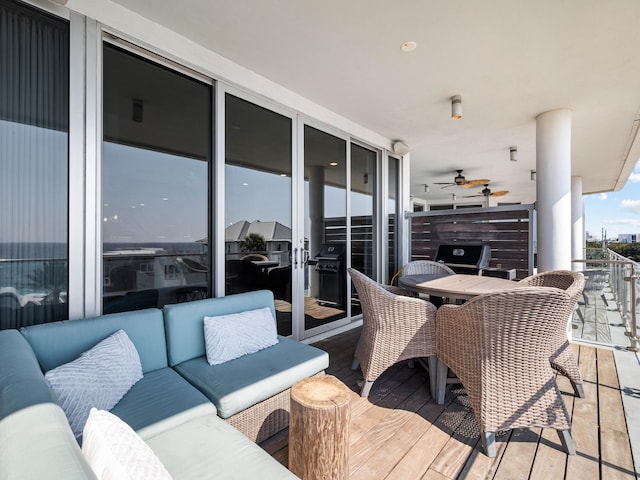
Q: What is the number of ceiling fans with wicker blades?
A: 2